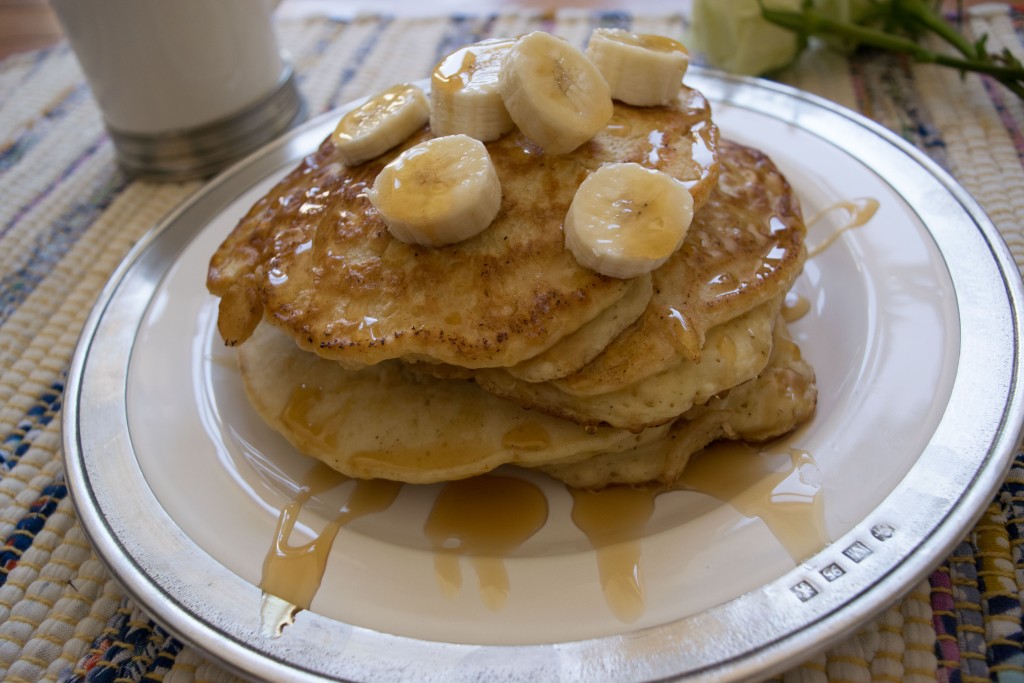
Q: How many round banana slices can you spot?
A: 6